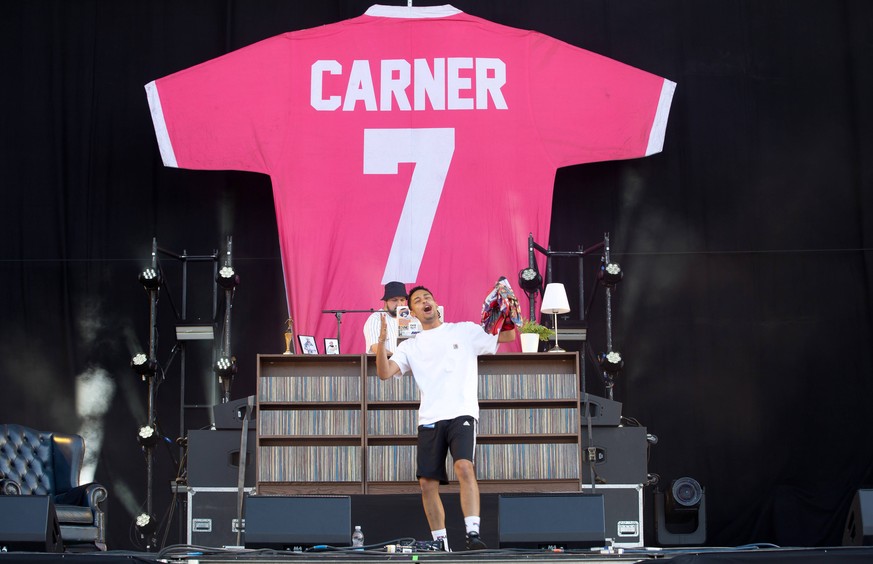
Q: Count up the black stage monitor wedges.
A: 4